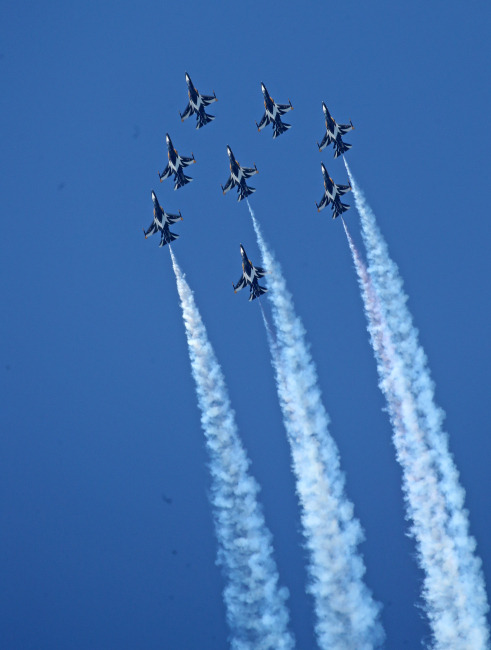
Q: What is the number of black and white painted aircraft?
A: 8